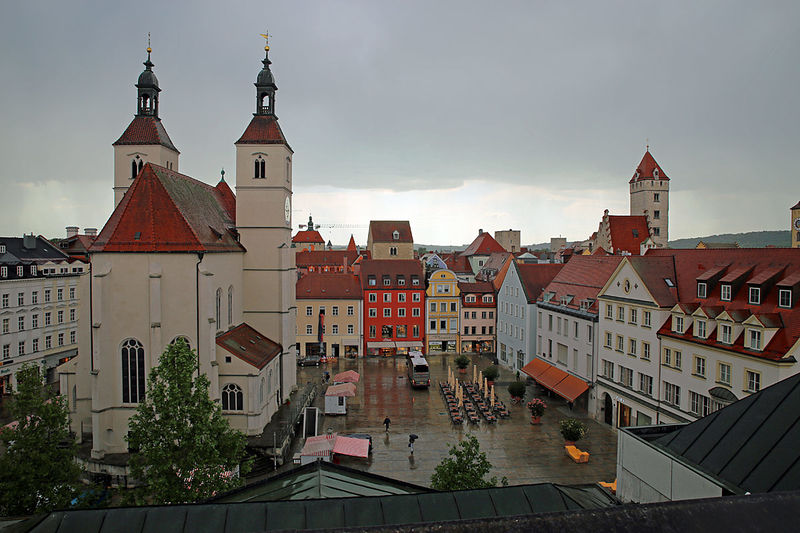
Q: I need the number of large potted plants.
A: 5